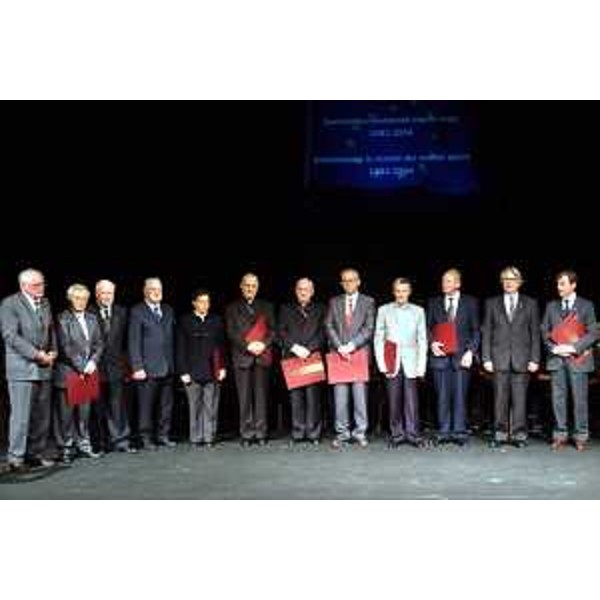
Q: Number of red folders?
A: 8